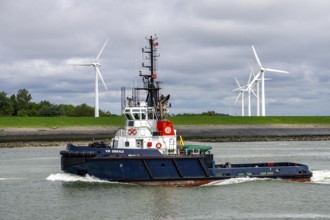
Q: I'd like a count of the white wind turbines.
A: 5